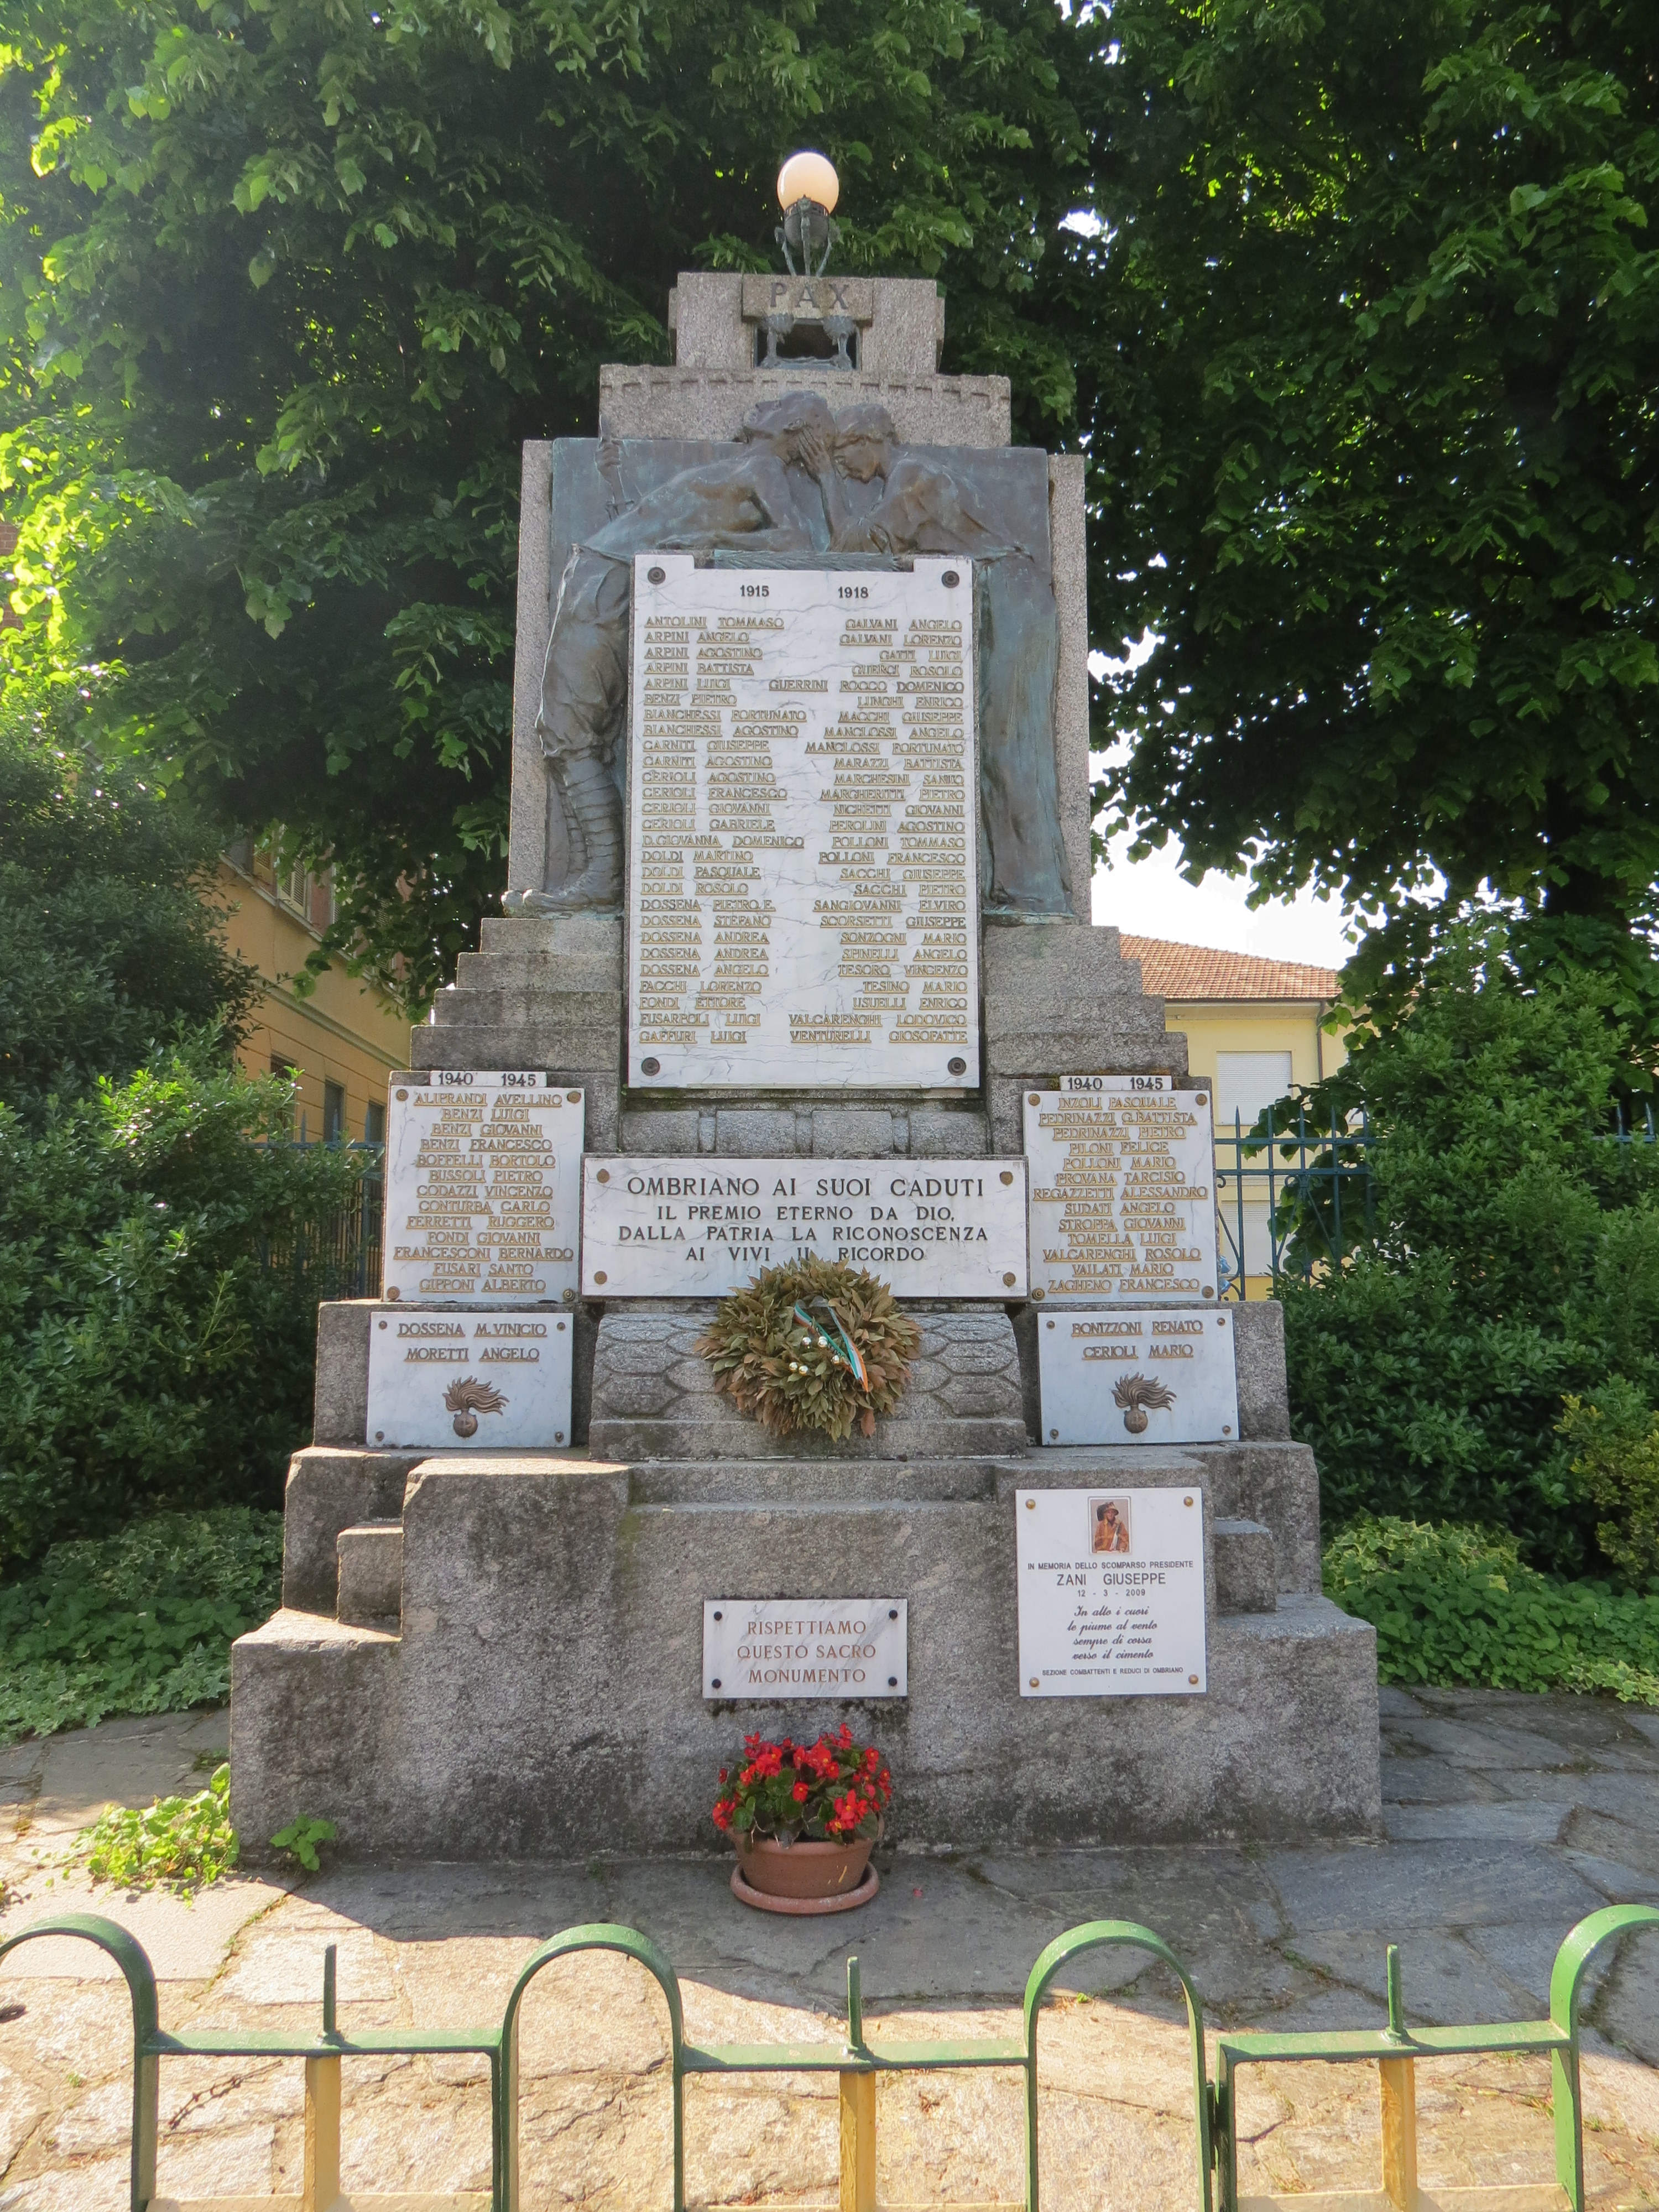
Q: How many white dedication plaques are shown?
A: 8